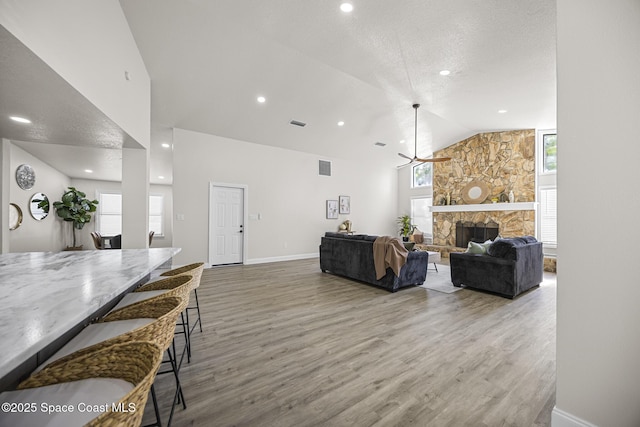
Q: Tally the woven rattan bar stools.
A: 4